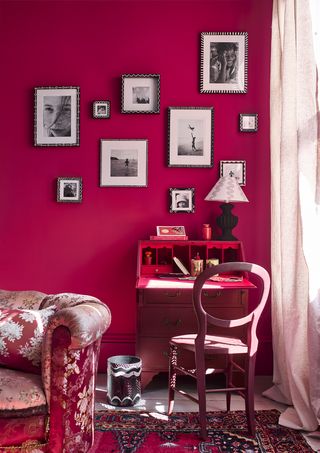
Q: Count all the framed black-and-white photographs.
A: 10